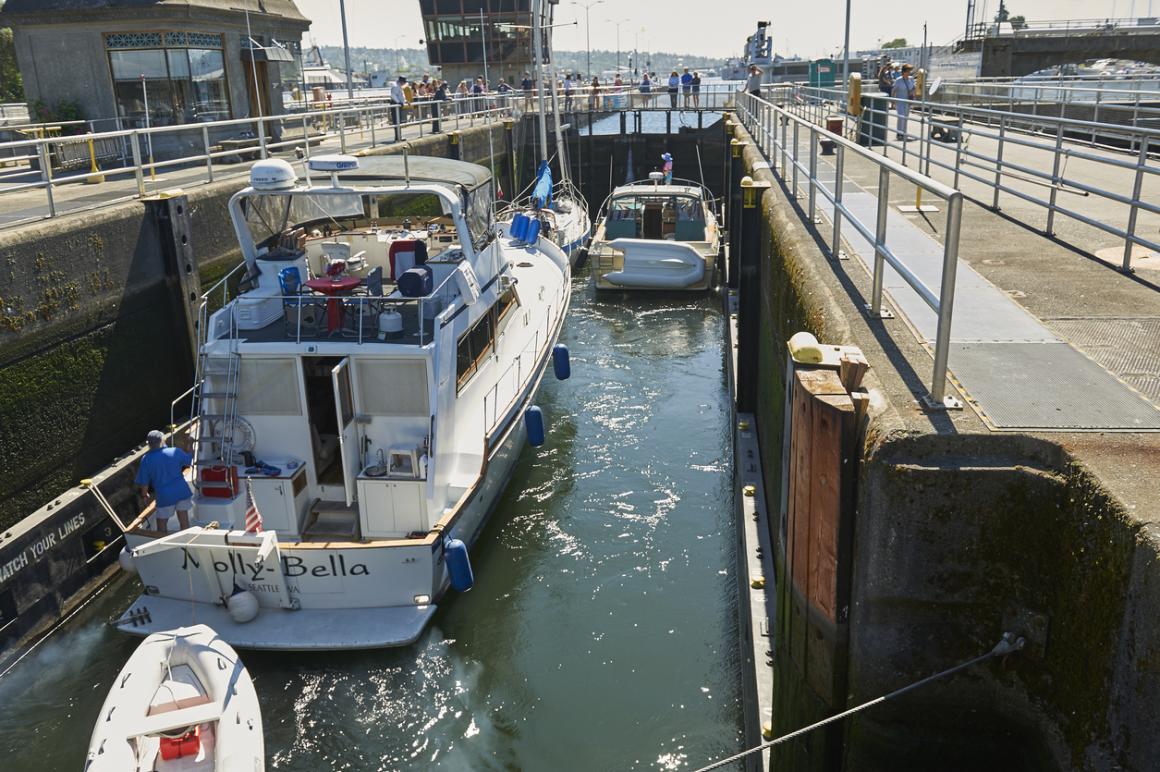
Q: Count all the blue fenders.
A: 6